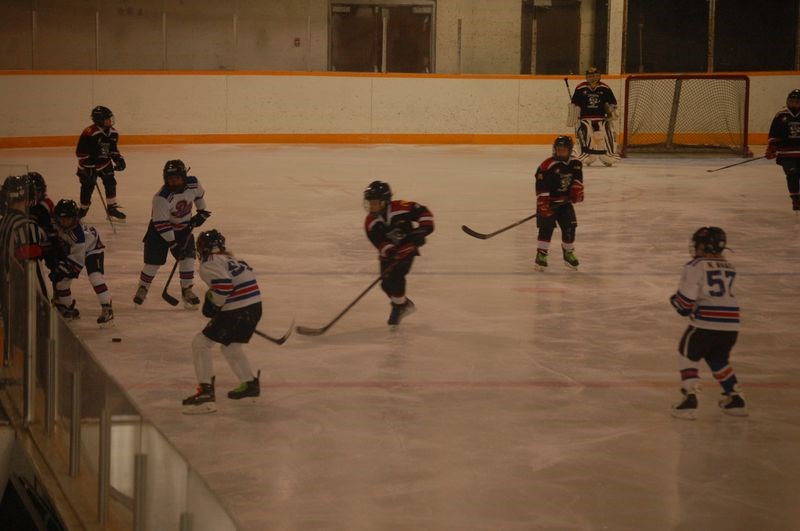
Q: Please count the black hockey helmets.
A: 11